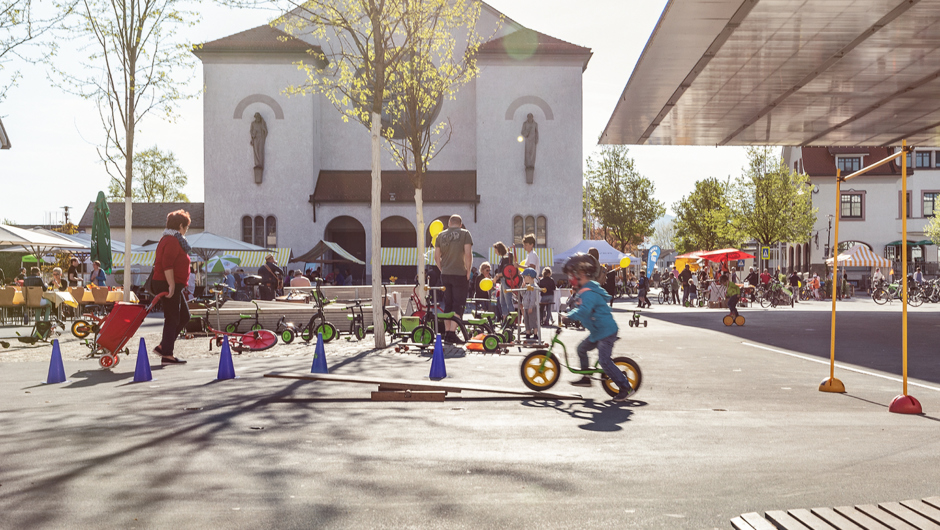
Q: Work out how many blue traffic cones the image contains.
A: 5